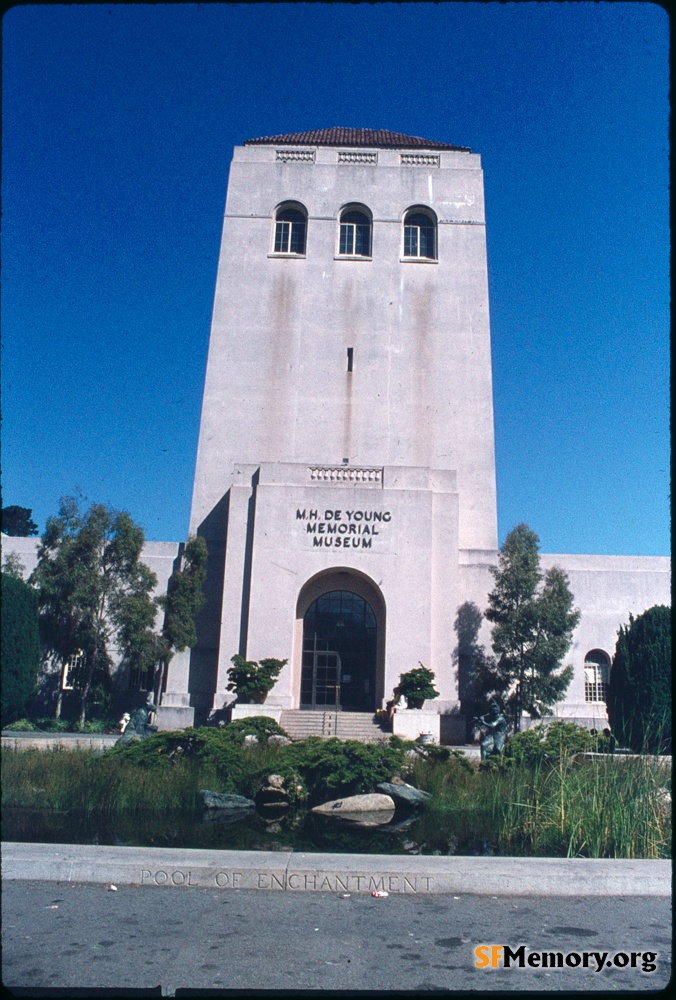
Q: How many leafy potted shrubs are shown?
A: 2